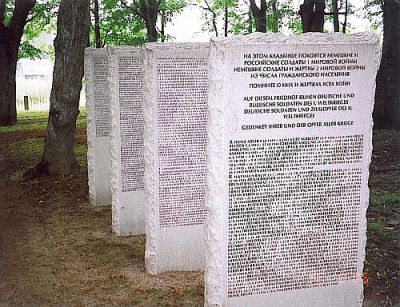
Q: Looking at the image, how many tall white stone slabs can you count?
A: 4